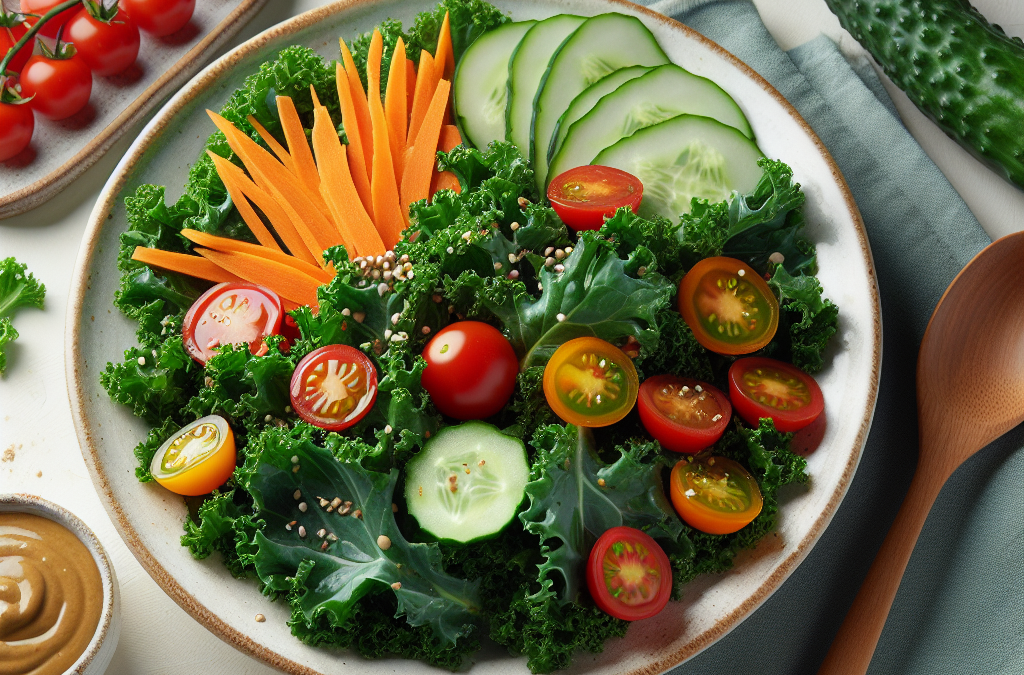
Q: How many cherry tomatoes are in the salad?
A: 11